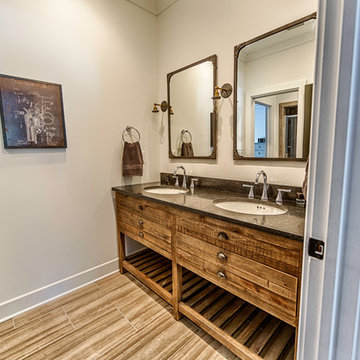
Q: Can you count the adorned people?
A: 0